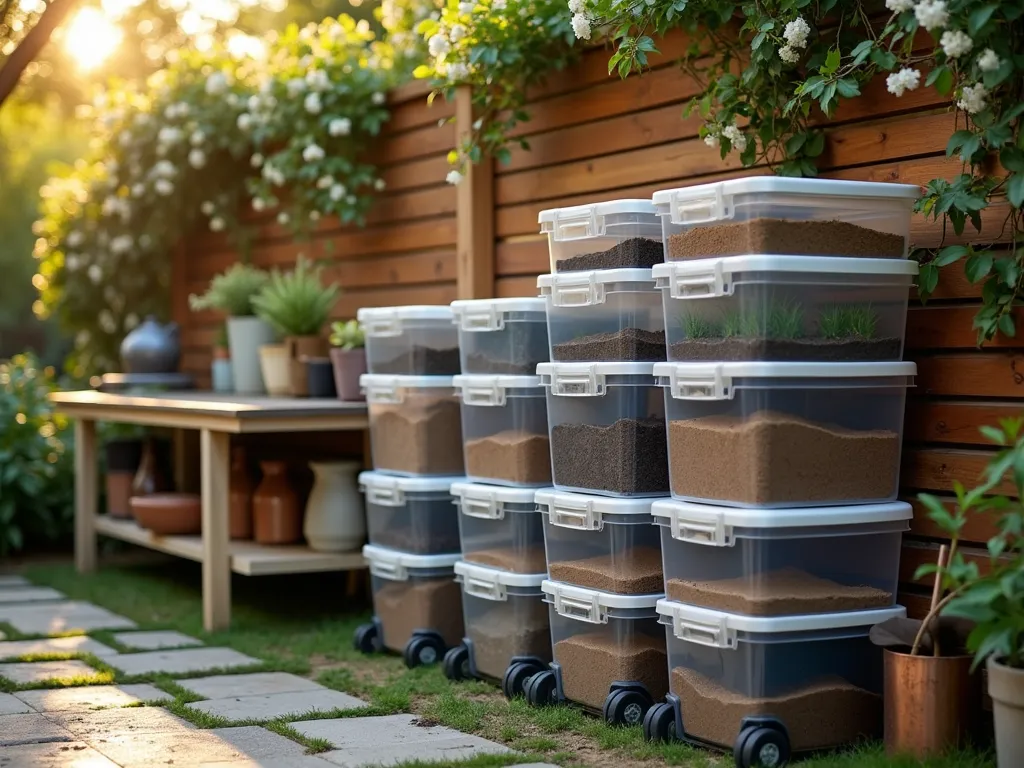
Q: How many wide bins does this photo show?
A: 5